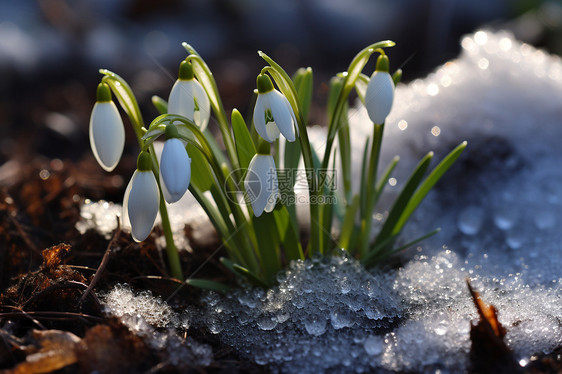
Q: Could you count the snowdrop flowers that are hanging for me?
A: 7